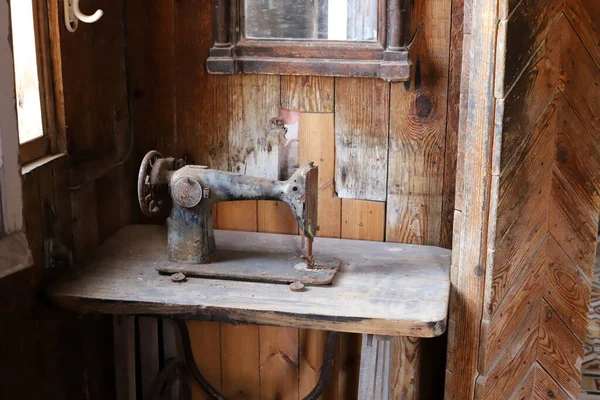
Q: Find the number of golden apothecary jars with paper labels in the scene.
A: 0